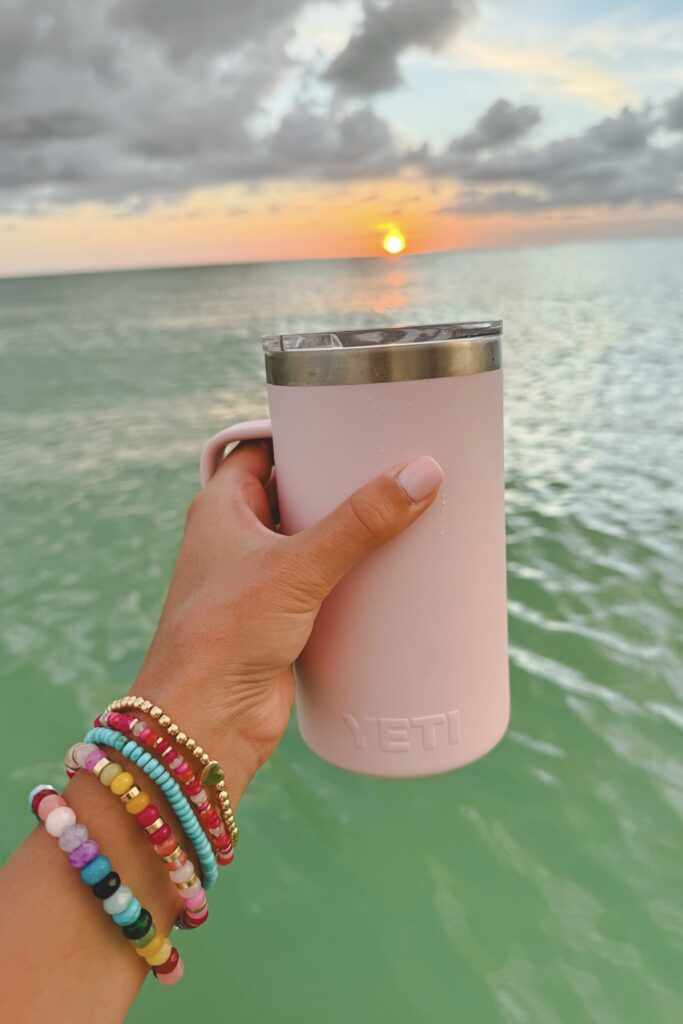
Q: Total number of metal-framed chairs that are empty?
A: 0